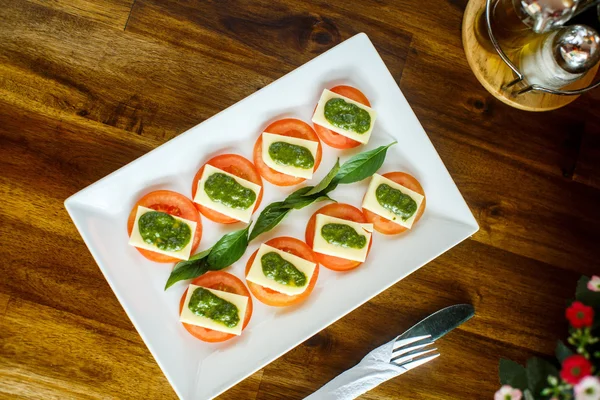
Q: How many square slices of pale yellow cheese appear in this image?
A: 8